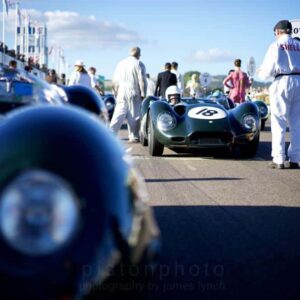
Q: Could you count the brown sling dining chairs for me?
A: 0